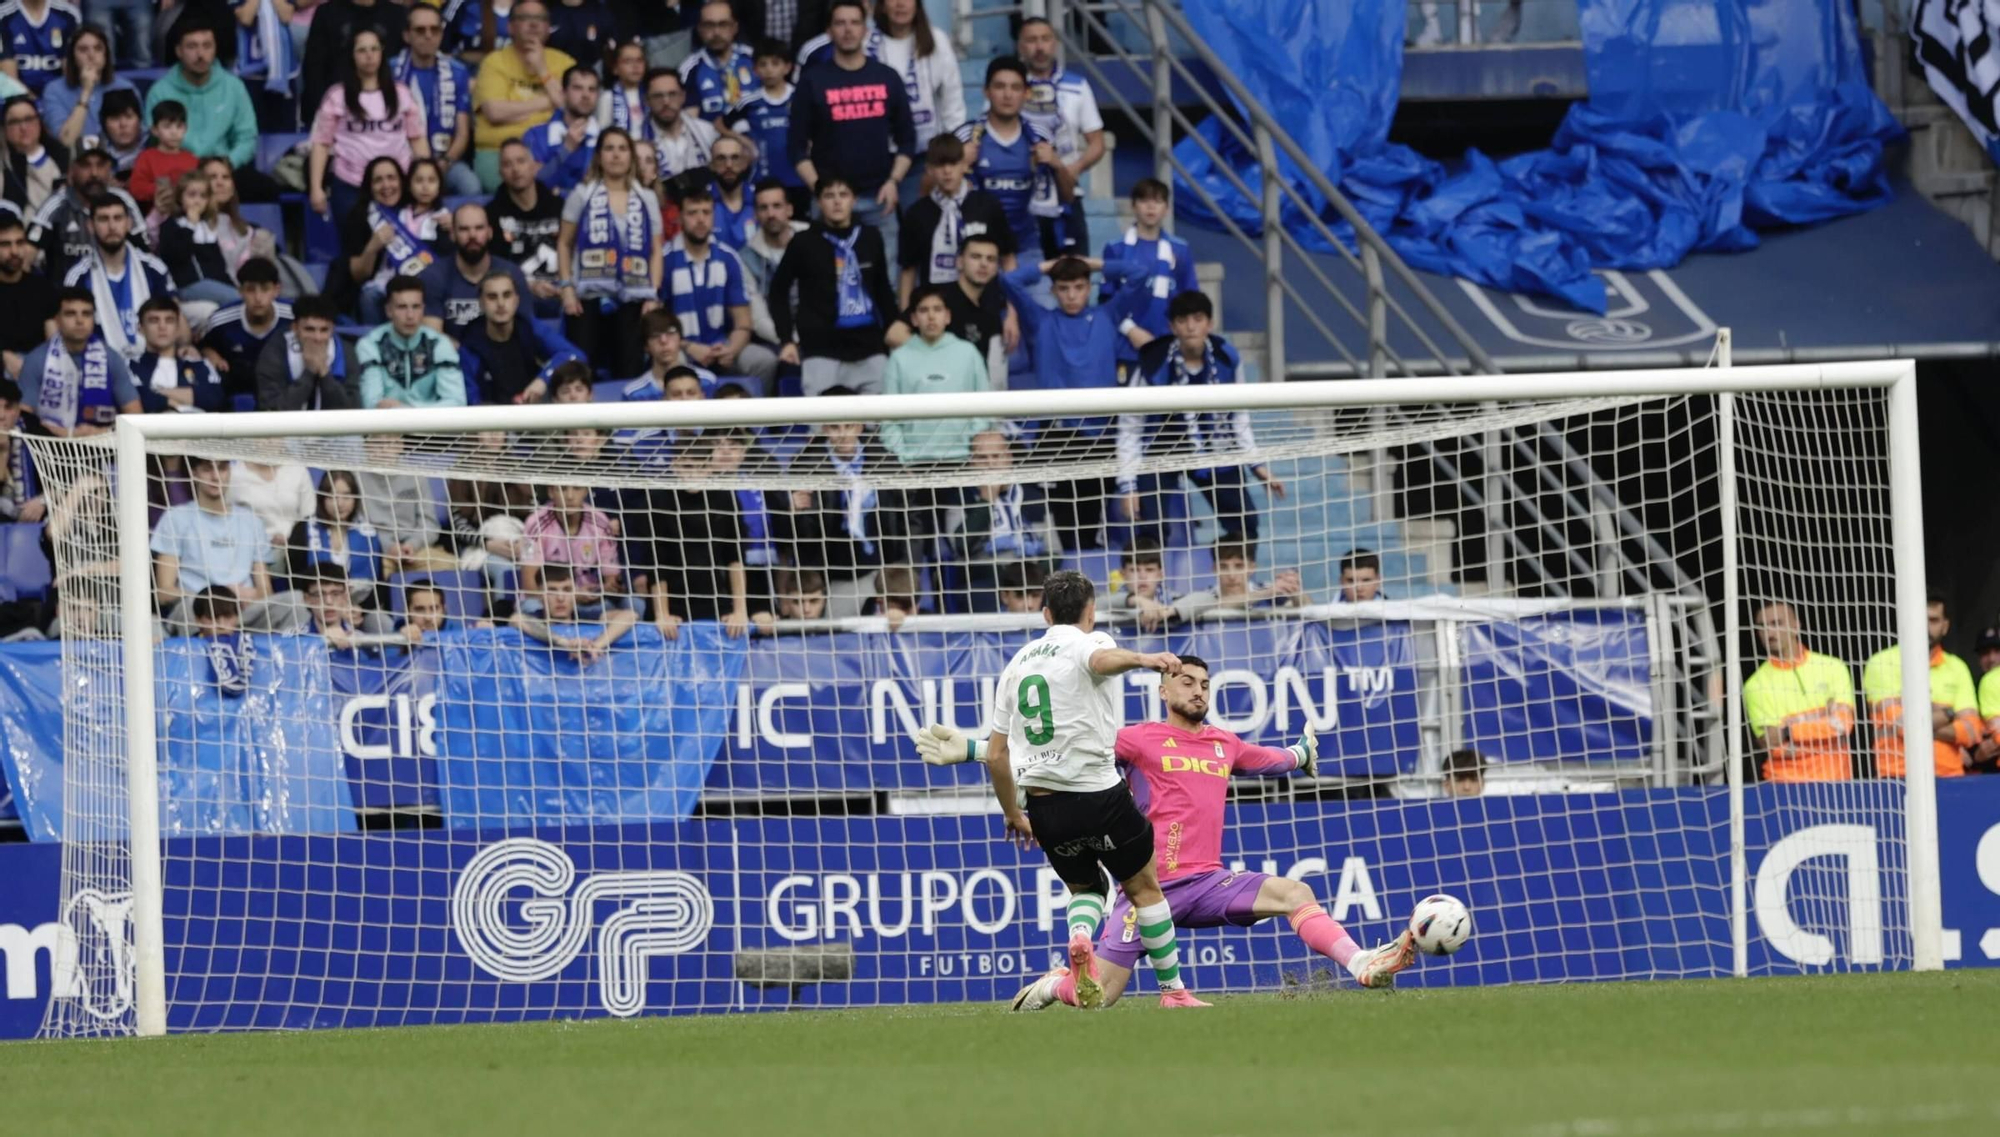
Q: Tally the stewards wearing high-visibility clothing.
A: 3